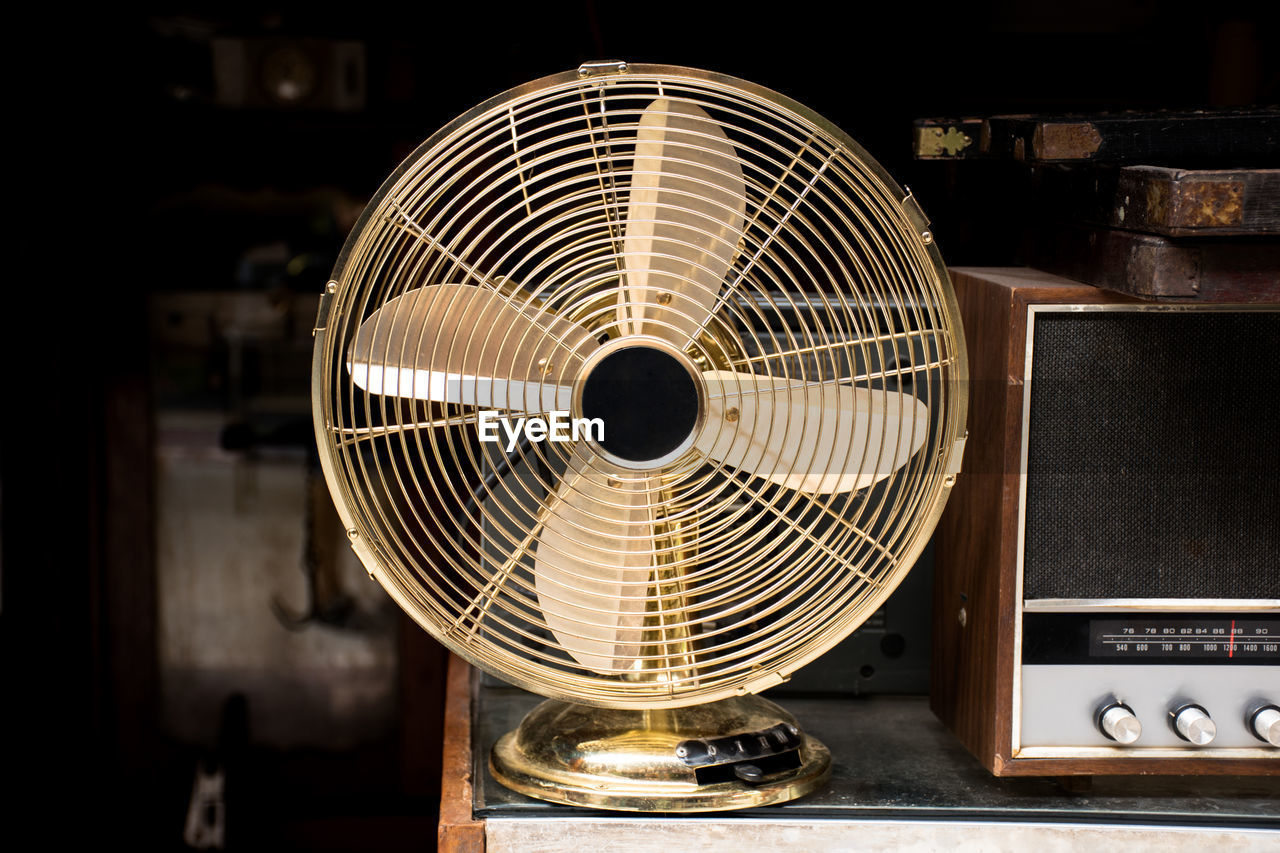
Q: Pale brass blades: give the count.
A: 4